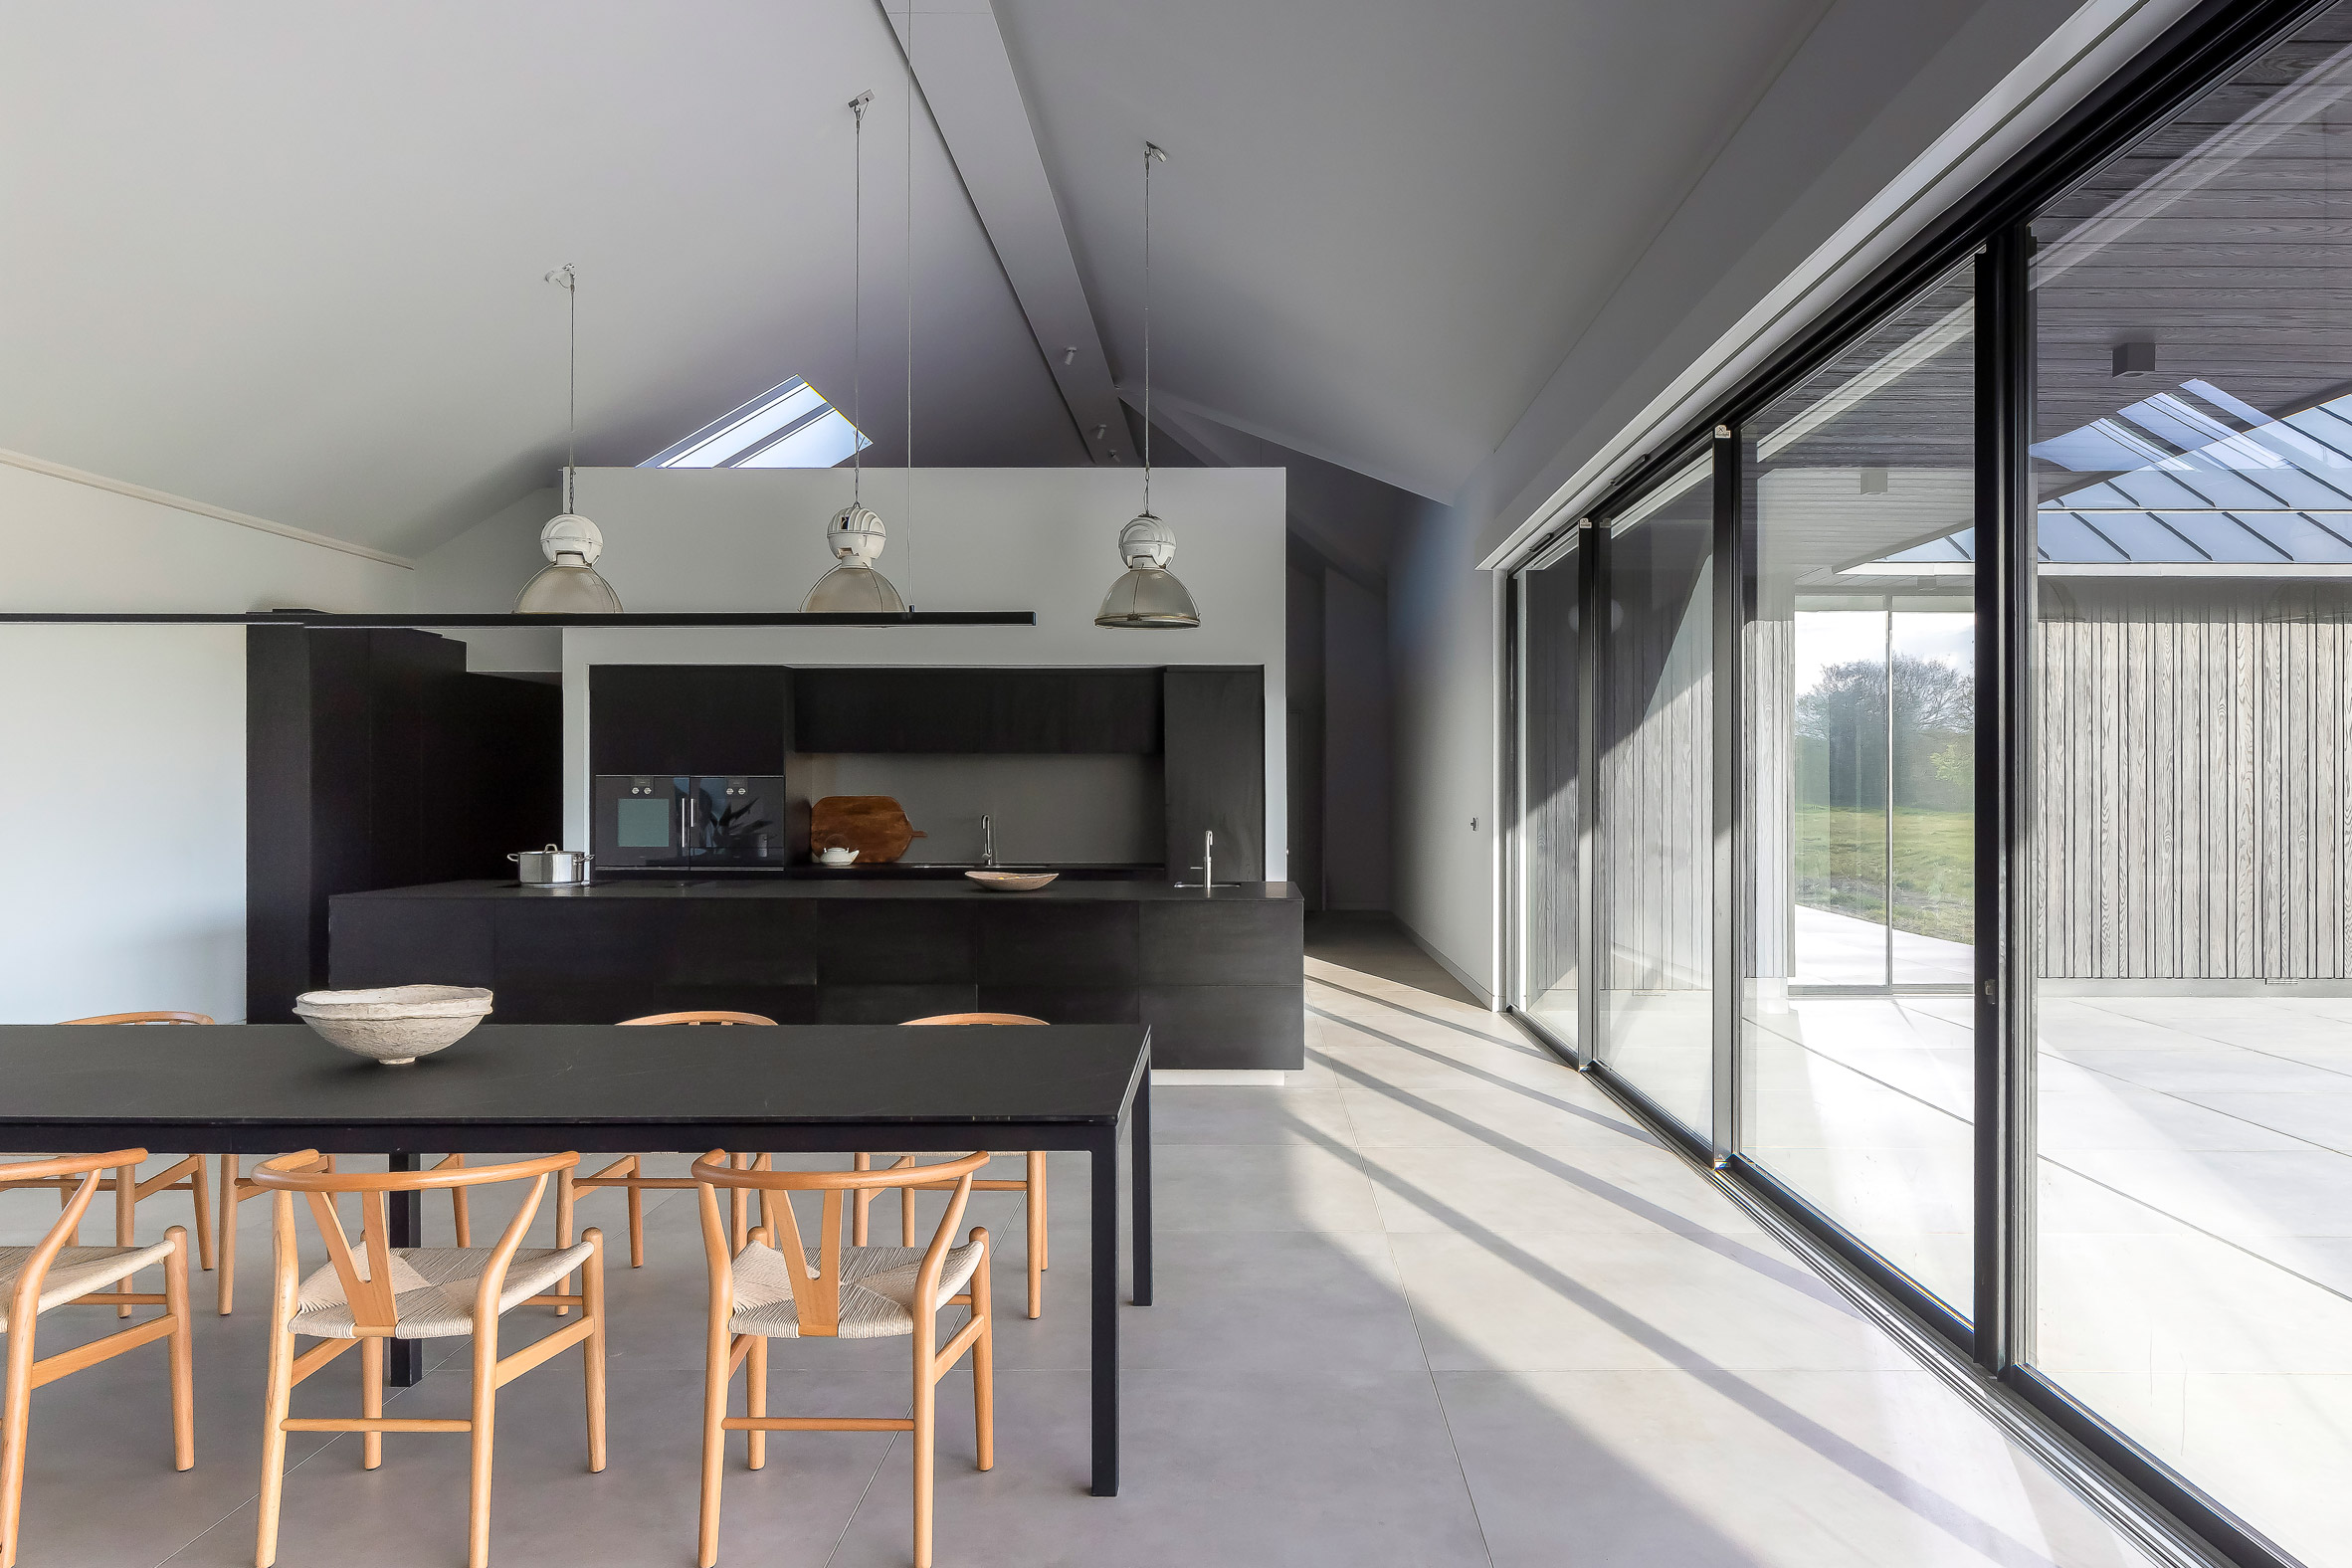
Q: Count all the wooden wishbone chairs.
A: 7